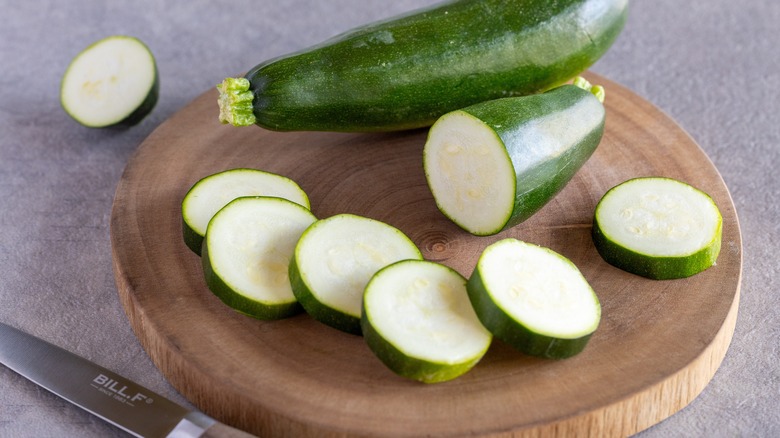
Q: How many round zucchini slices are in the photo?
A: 7